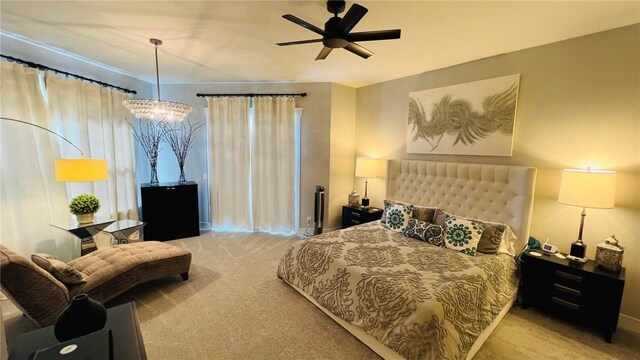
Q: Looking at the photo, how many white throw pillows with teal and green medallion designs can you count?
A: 2